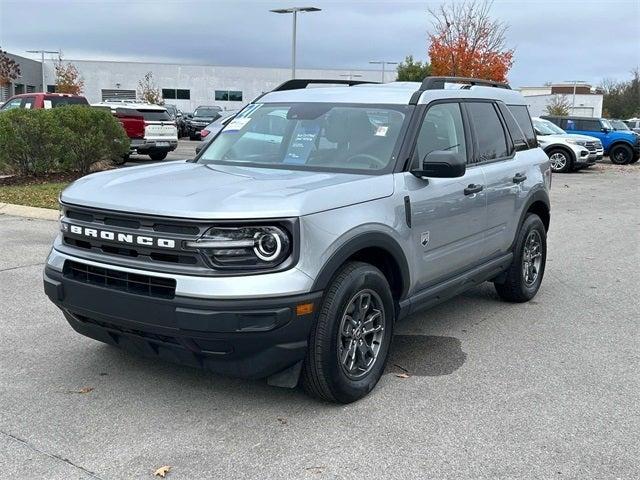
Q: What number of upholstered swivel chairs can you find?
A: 0